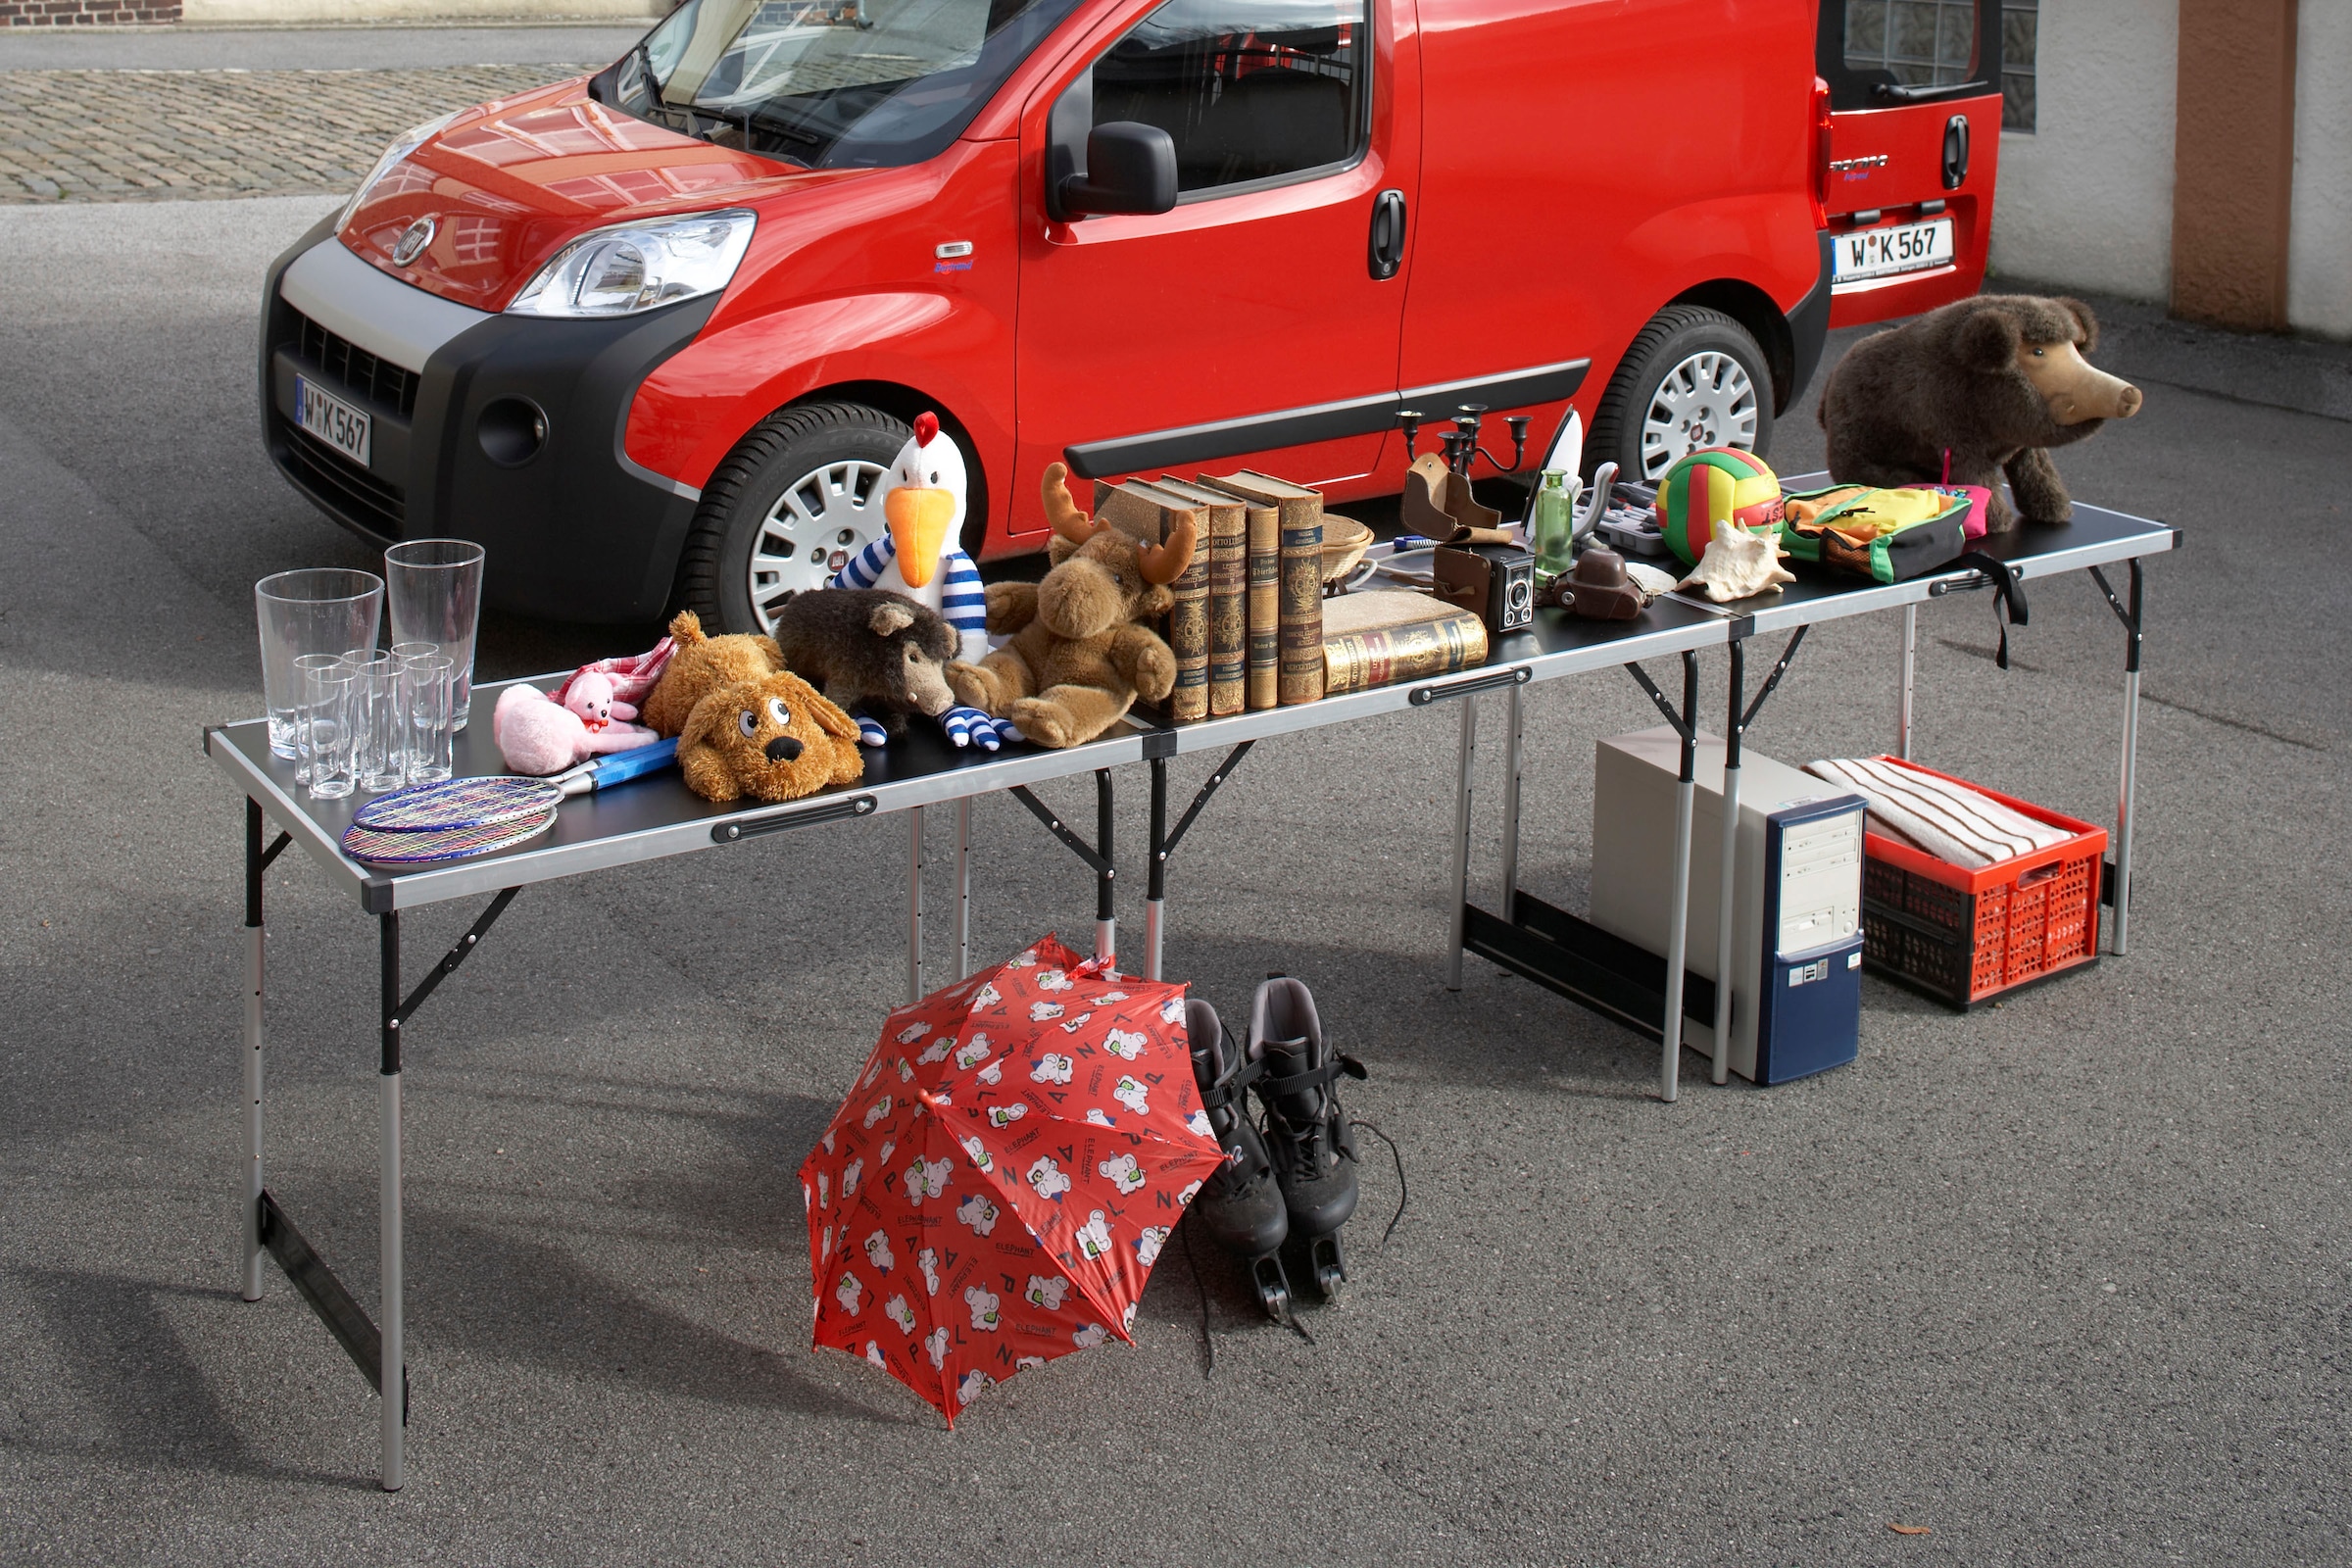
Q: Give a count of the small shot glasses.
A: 6